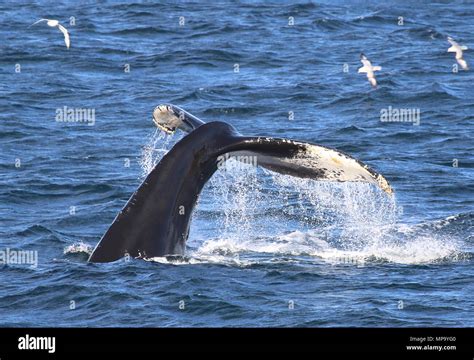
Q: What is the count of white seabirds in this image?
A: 3